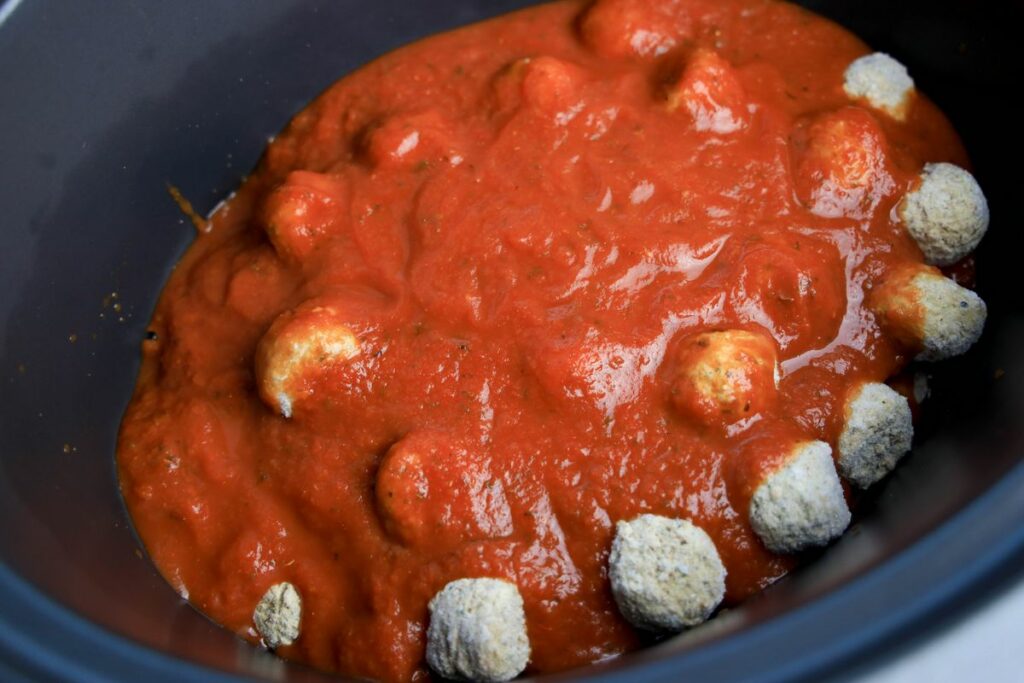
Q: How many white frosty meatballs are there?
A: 8